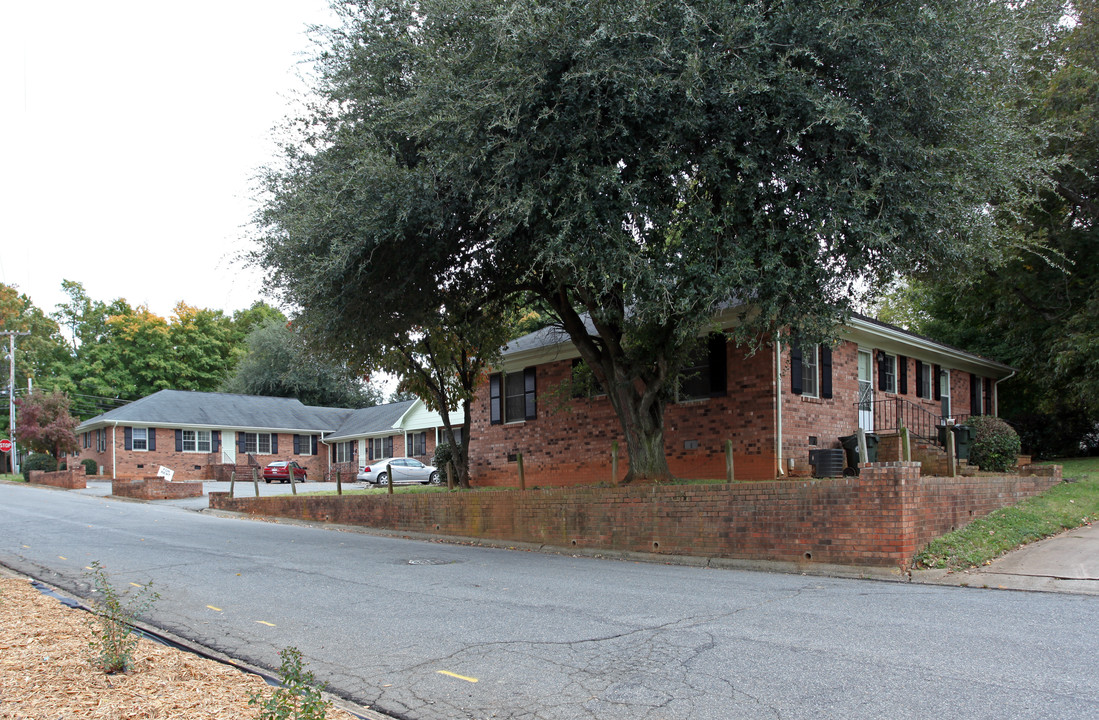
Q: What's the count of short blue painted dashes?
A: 0